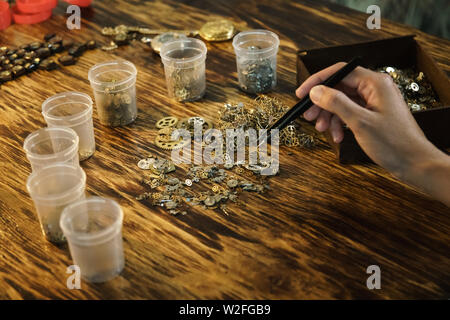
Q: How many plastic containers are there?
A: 7